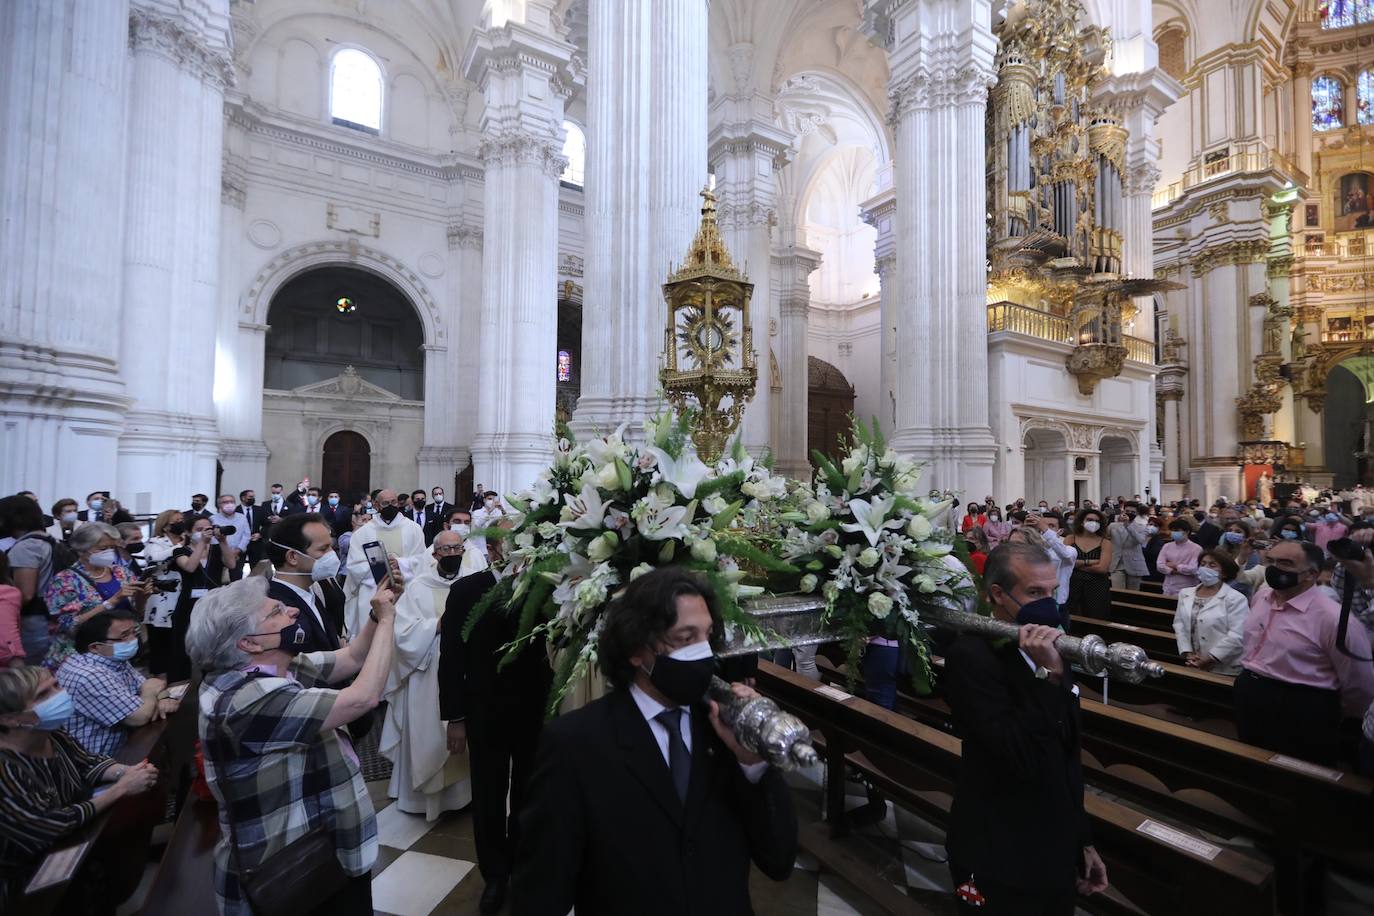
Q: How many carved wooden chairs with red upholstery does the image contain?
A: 0